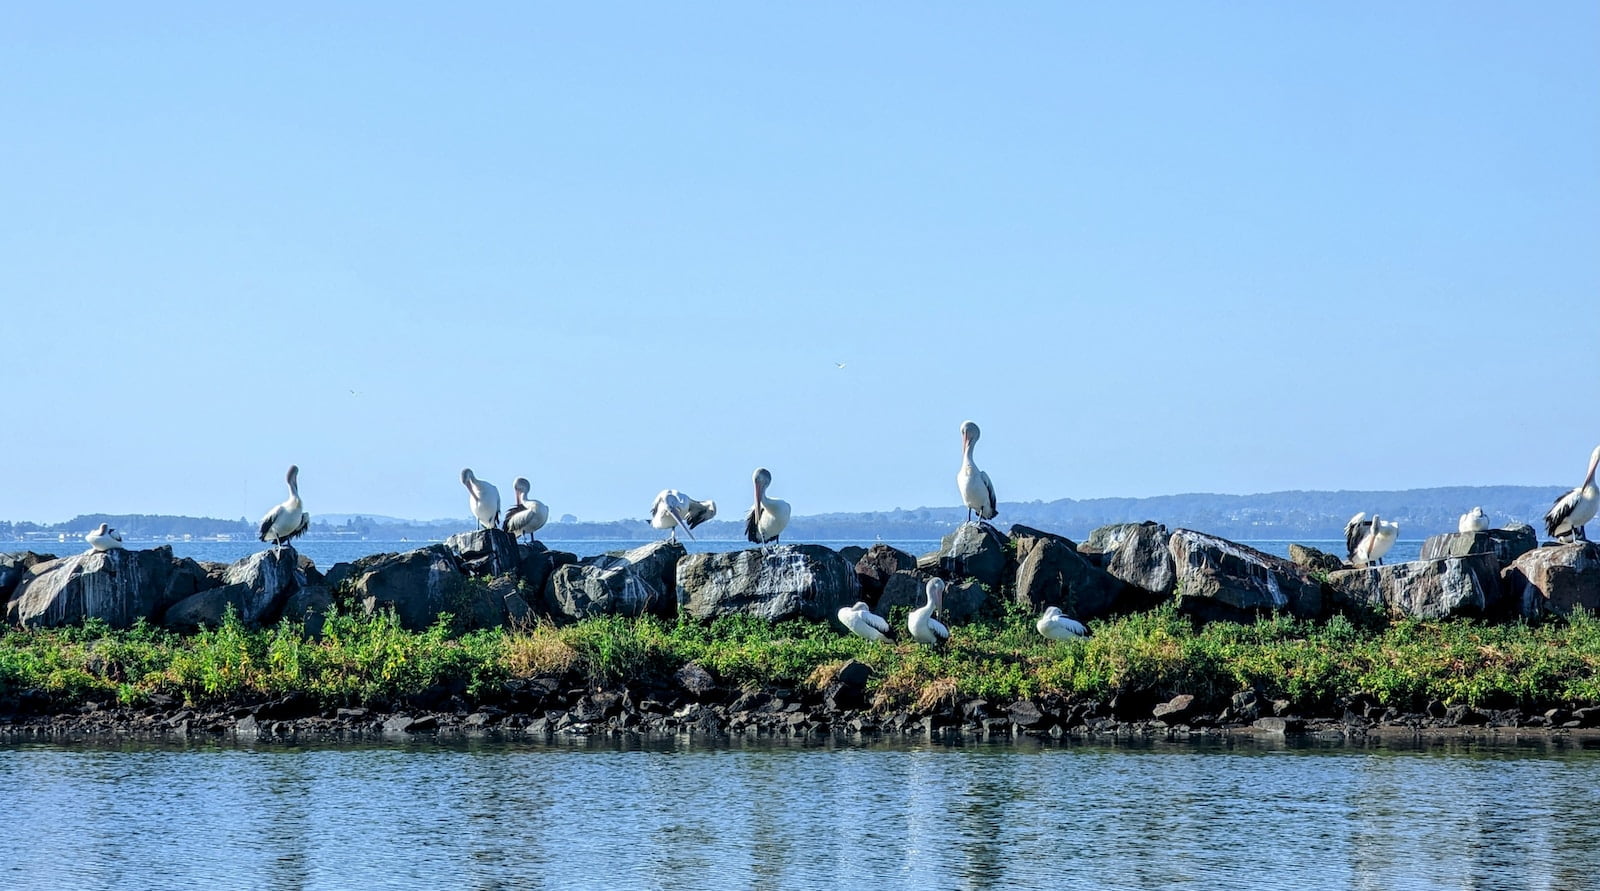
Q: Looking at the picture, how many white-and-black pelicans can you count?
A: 13